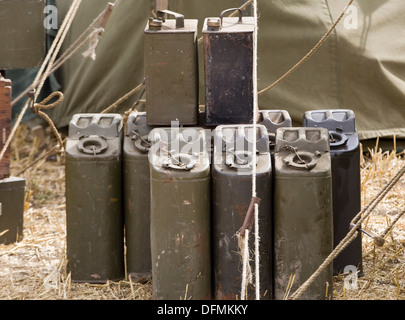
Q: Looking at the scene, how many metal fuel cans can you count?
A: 9